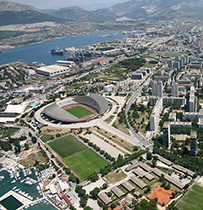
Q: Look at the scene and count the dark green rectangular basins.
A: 1